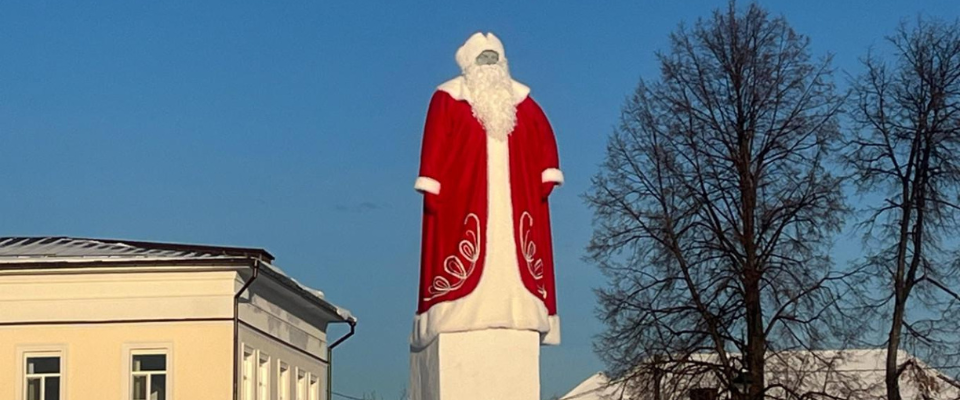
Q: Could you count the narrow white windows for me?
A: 5